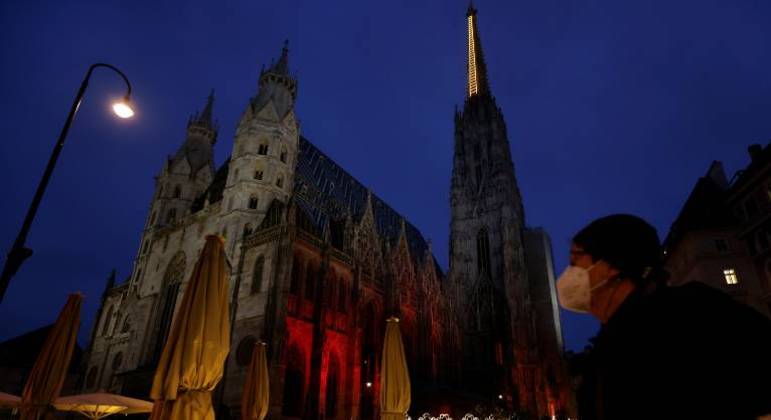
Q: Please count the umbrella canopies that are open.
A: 2